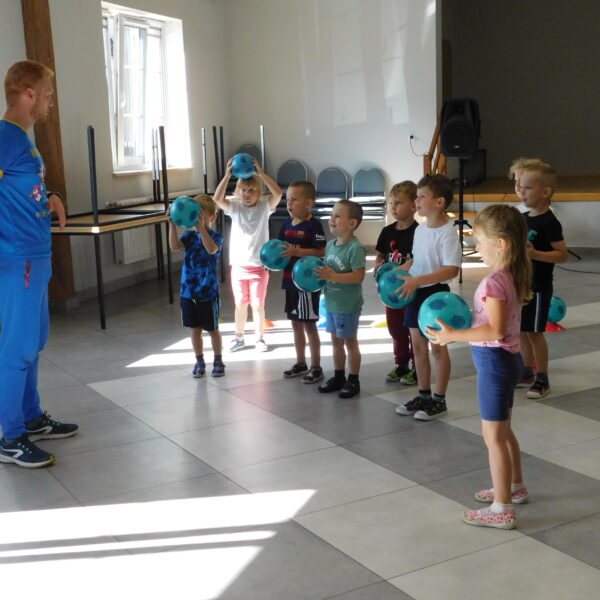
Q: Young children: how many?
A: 9